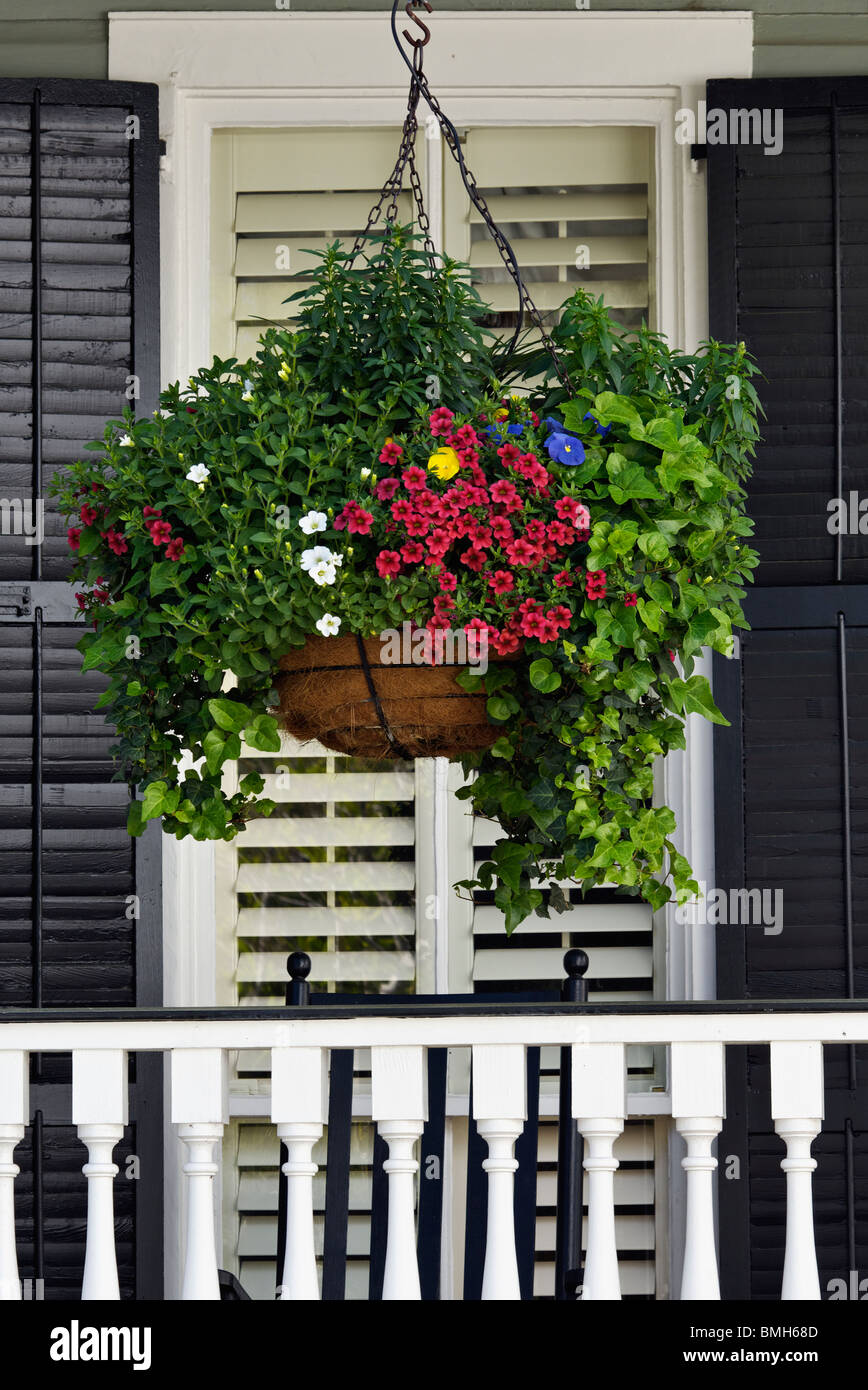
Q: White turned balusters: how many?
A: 9